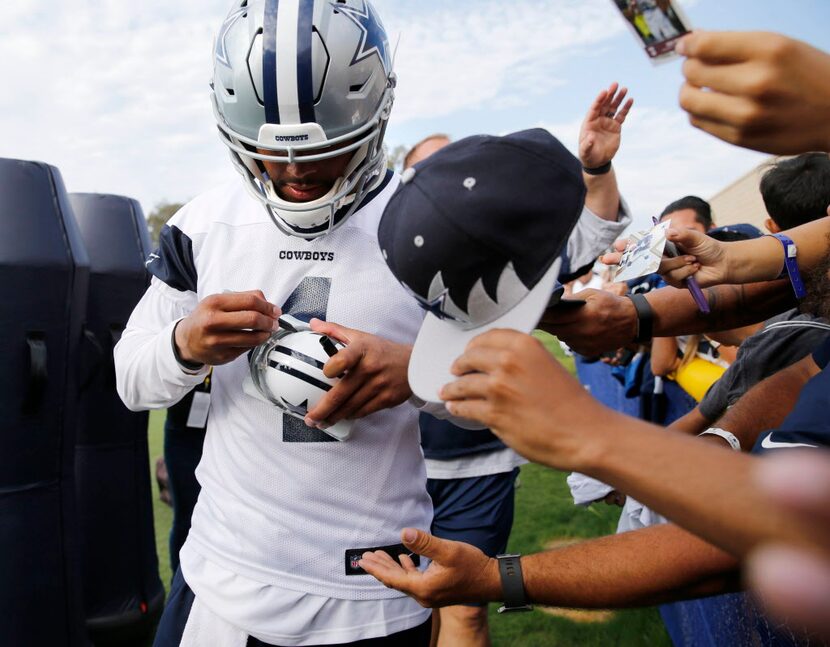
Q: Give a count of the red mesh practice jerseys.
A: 0